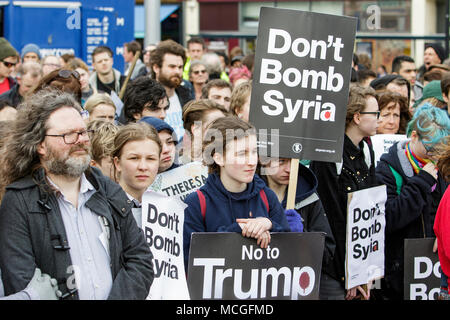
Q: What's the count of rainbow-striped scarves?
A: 1